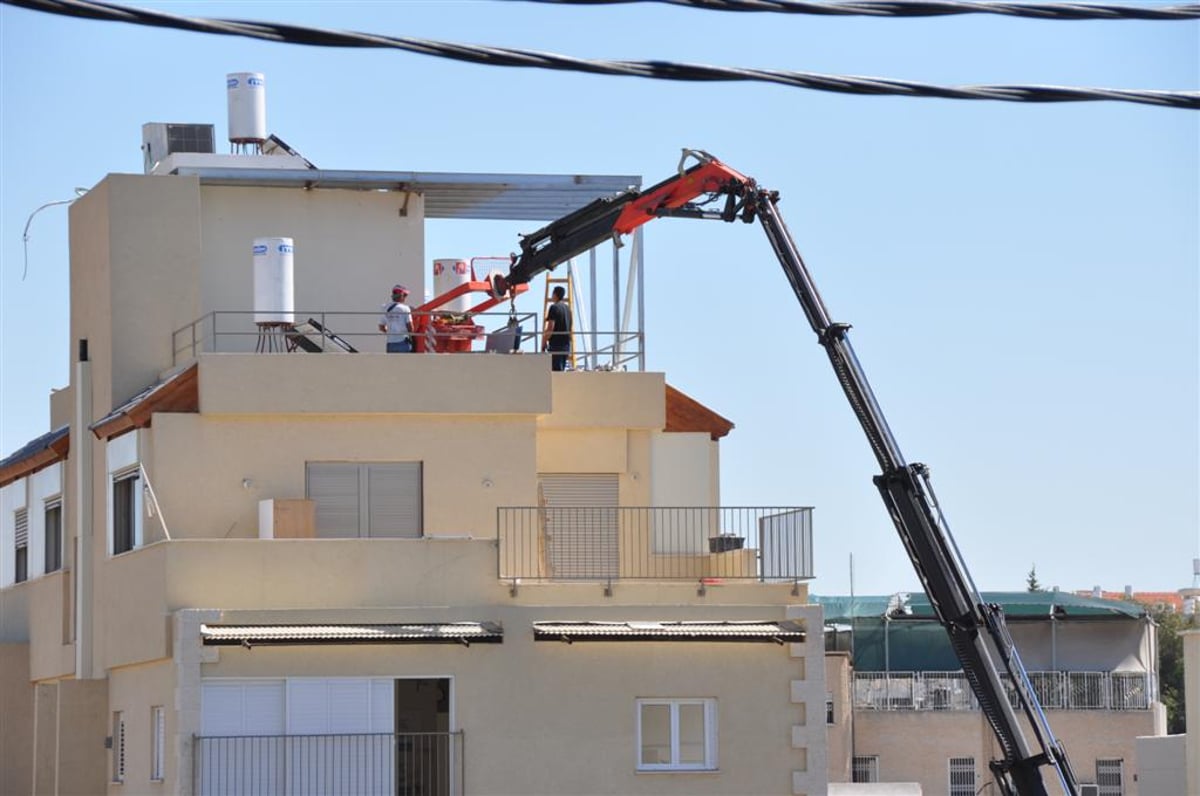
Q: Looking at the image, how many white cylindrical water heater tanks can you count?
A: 3